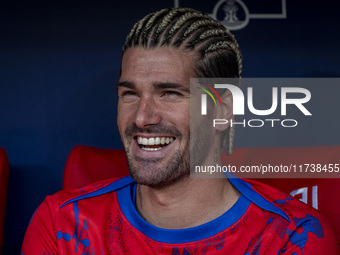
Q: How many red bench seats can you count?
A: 2